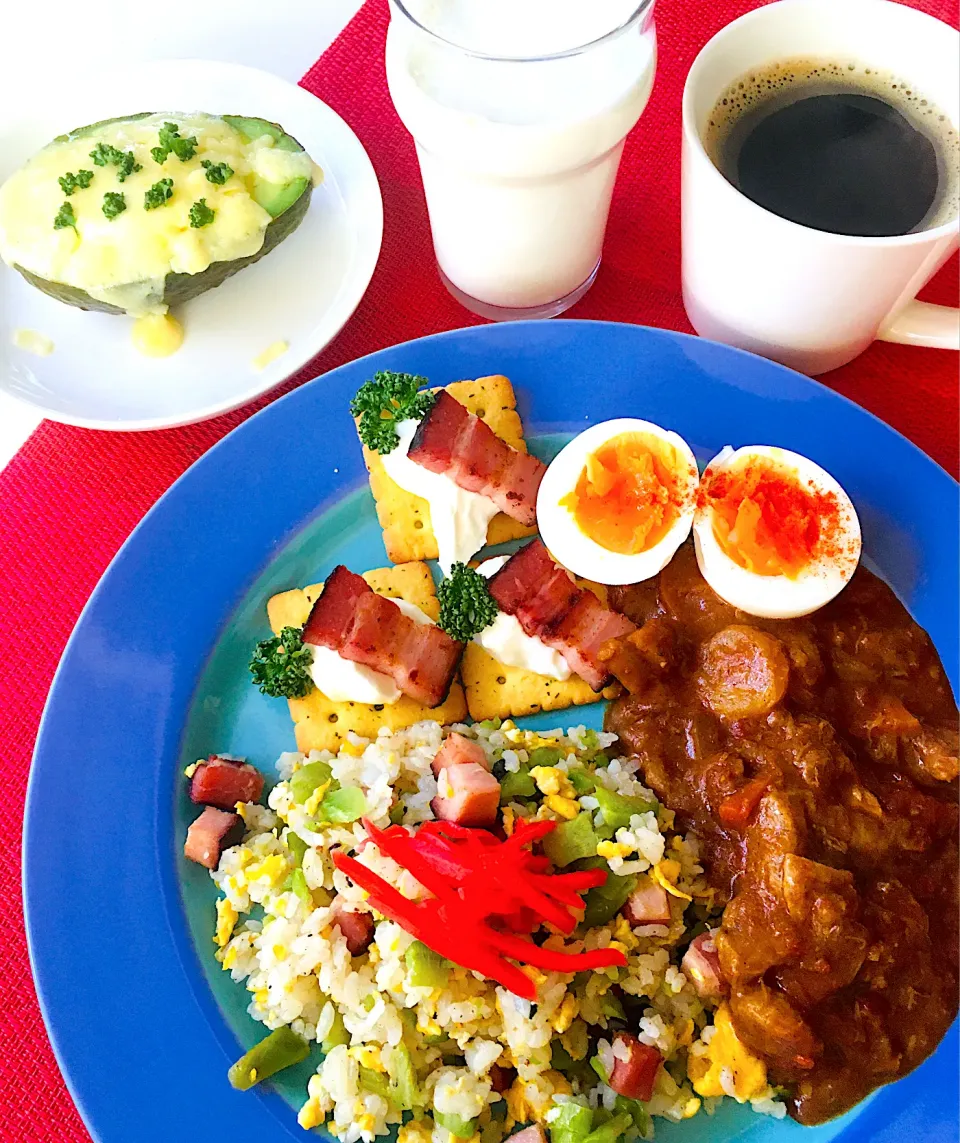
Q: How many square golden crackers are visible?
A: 3